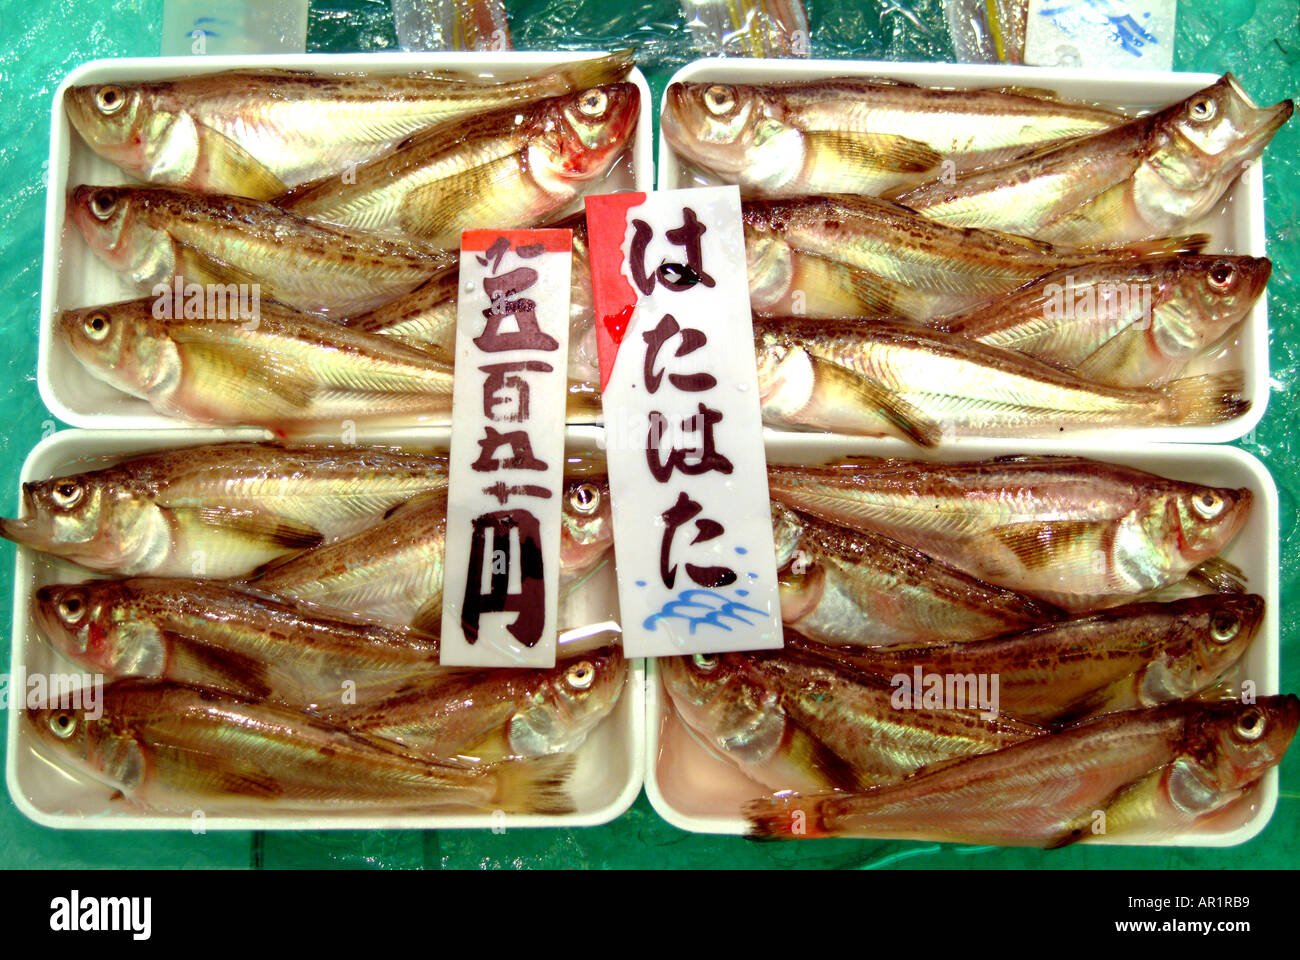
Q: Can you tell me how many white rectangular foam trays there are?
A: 4